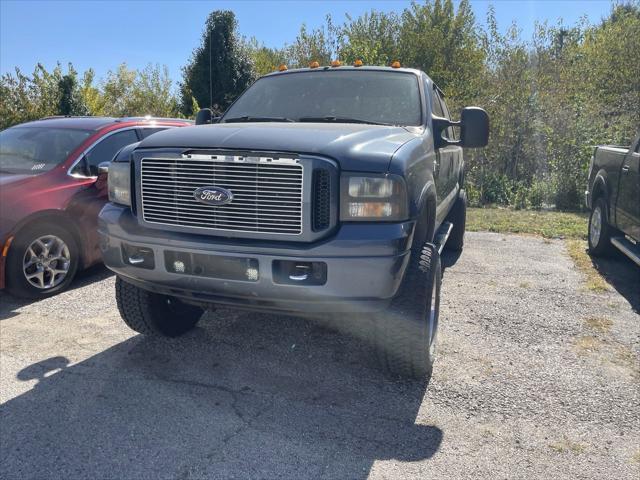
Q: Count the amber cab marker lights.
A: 5